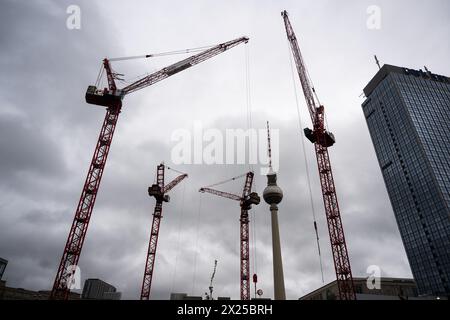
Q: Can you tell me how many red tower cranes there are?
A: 4